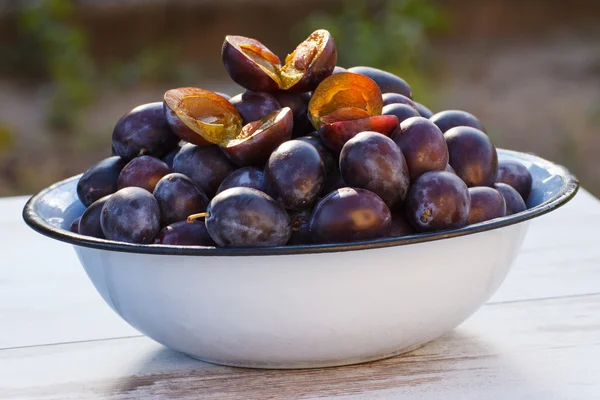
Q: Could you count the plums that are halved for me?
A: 3